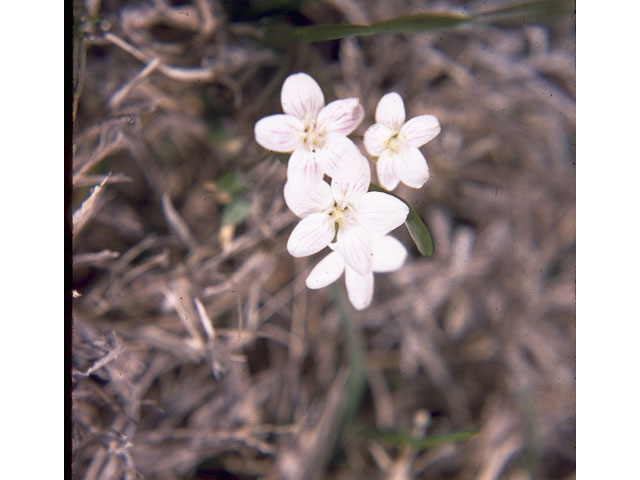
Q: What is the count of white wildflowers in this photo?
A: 4